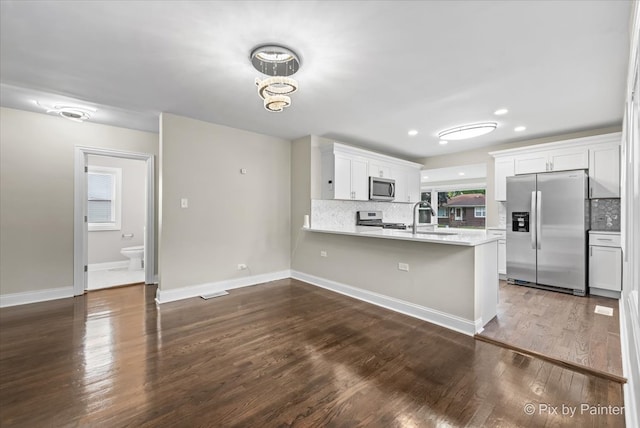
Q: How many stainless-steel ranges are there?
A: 1